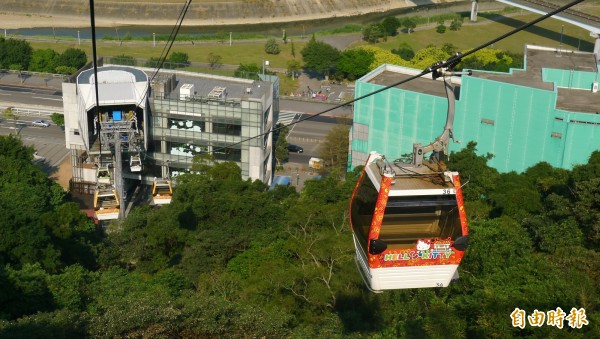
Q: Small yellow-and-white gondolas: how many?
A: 2